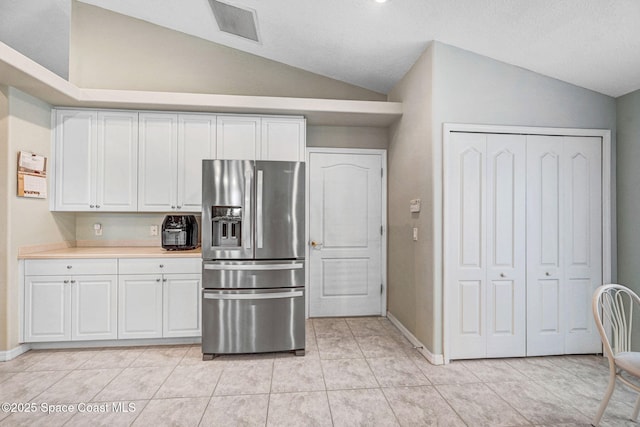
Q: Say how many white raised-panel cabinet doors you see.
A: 10